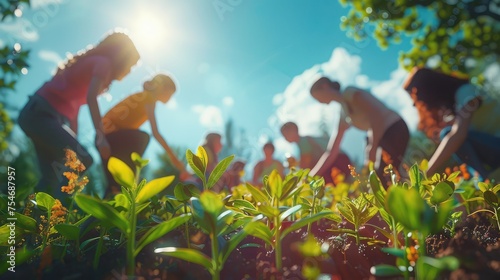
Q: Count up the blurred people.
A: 8